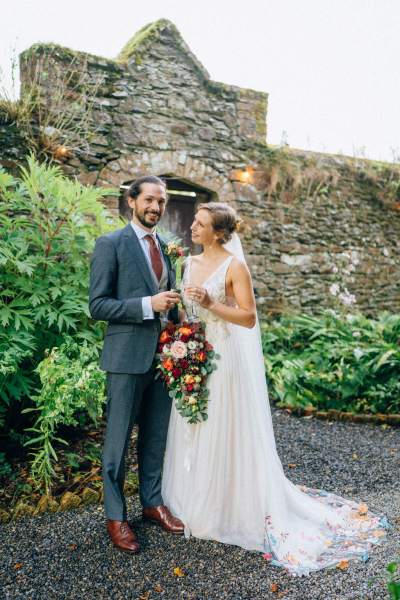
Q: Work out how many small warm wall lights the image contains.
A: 2